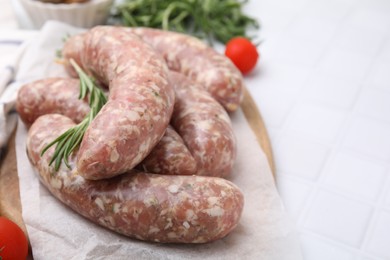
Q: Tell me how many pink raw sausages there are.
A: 5